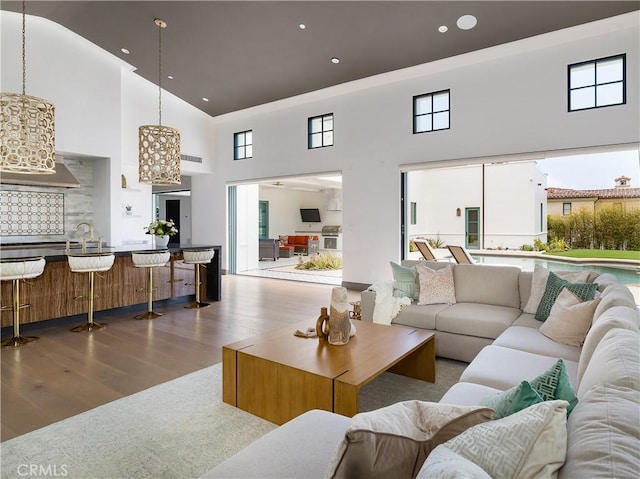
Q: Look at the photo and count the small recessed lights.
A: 6